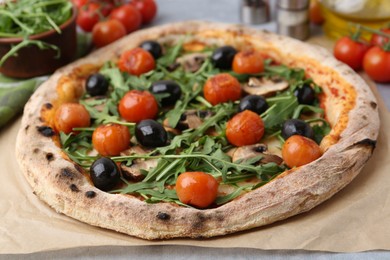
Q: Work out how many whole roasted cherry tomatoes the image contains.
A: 9